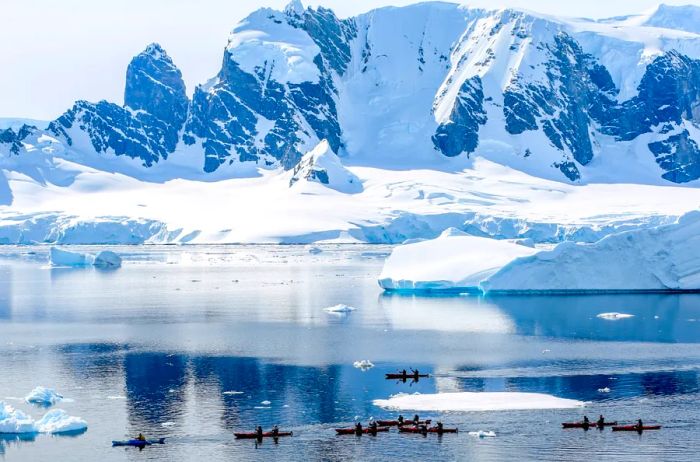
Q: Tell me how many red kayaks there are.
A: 7